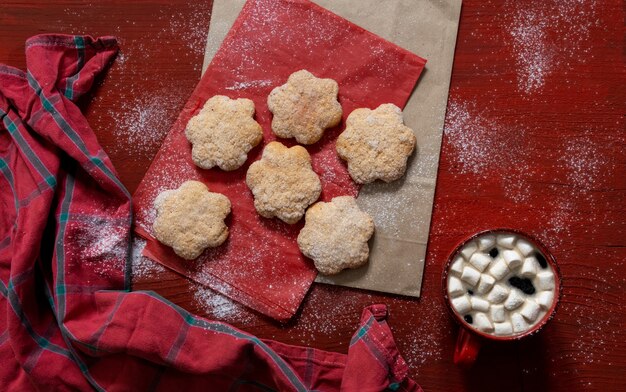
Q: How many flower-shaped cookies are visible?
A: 6